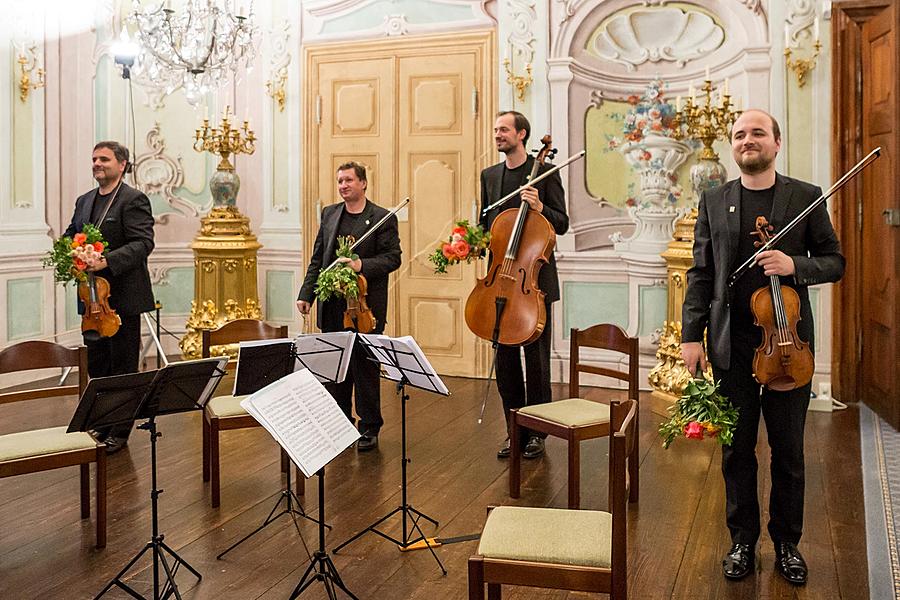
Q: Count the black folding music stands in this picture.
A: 4